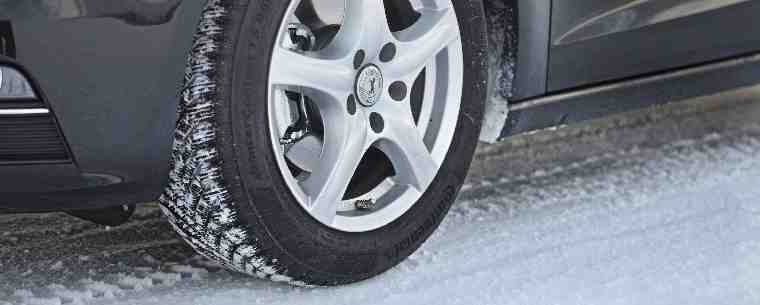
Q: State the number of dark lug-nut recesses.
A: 5